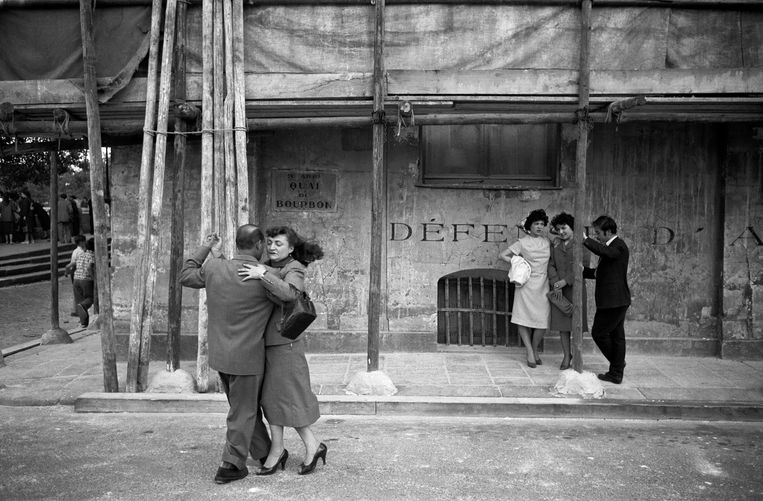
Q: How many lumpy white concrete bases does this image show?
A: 3